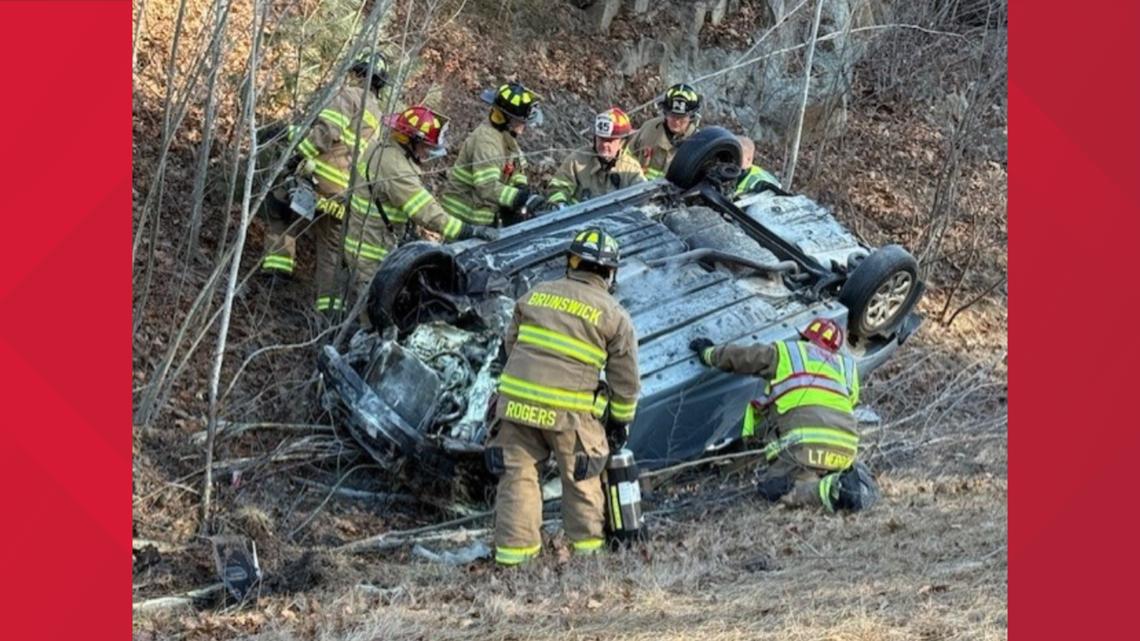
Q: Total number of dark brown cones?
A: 0